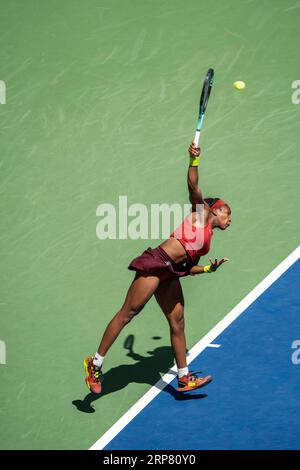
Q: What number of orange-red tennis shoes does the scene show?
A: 2